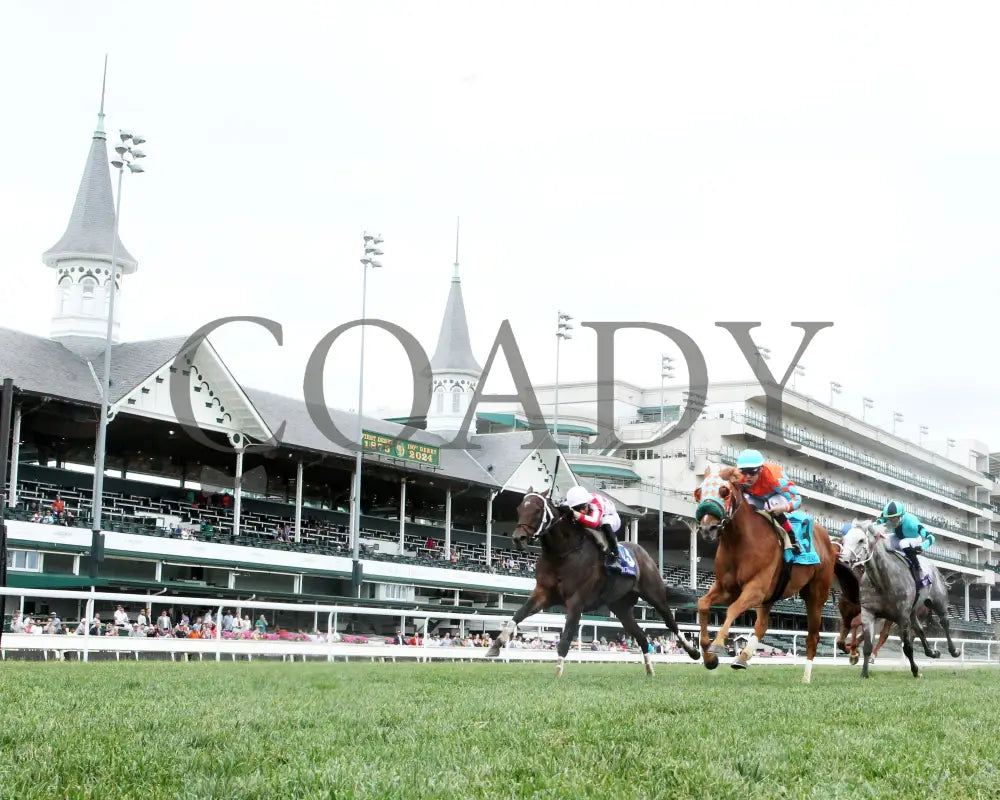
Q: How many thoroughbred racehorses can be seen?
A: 4